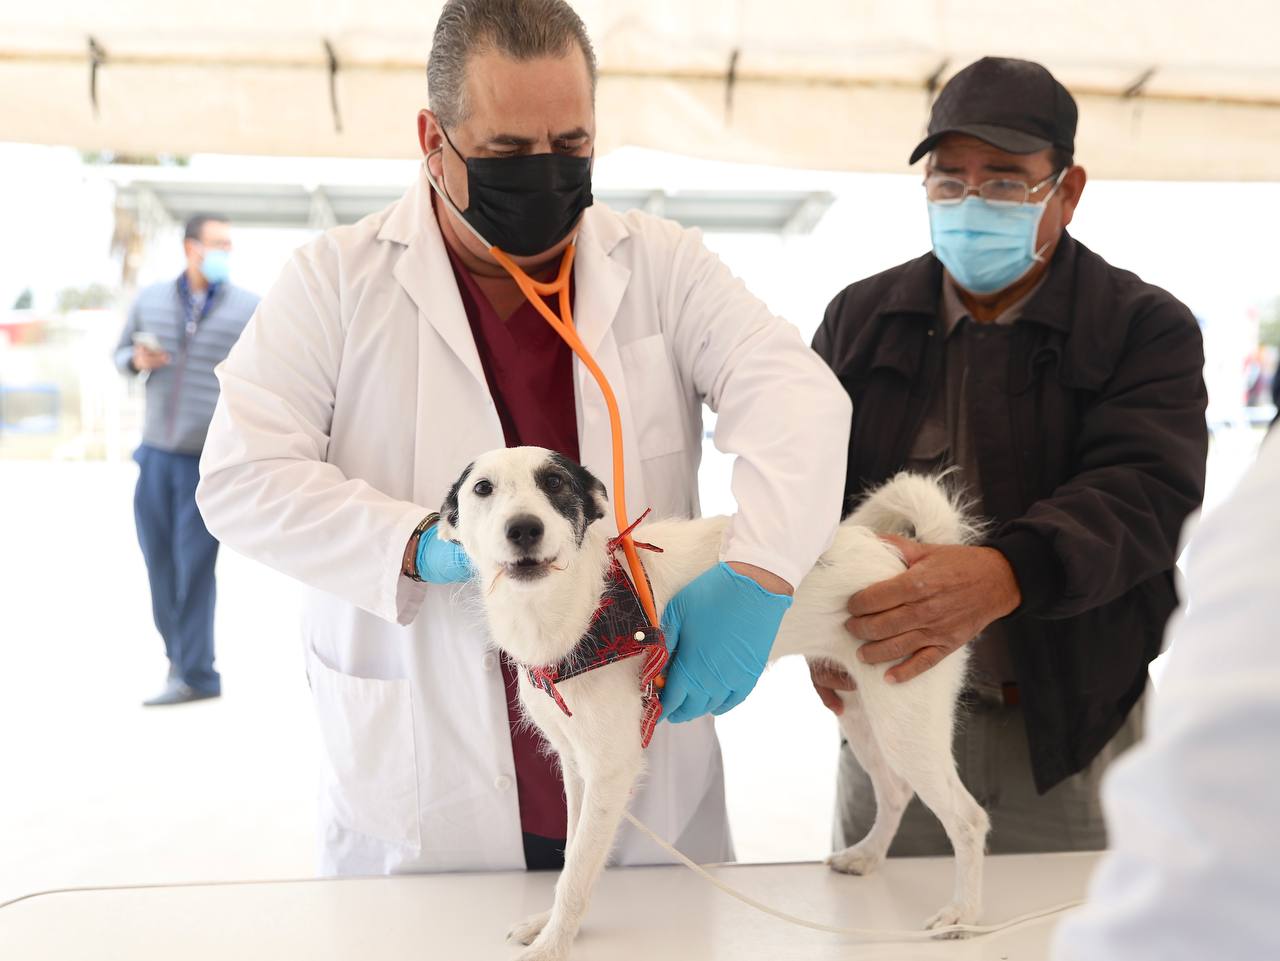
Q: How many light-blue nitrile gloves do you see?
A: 2